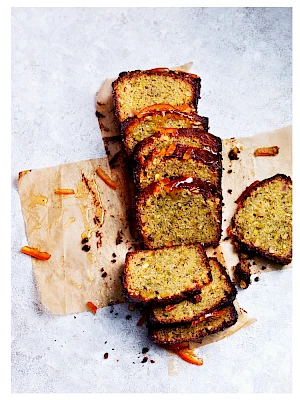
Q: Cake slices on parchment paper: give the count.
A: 9